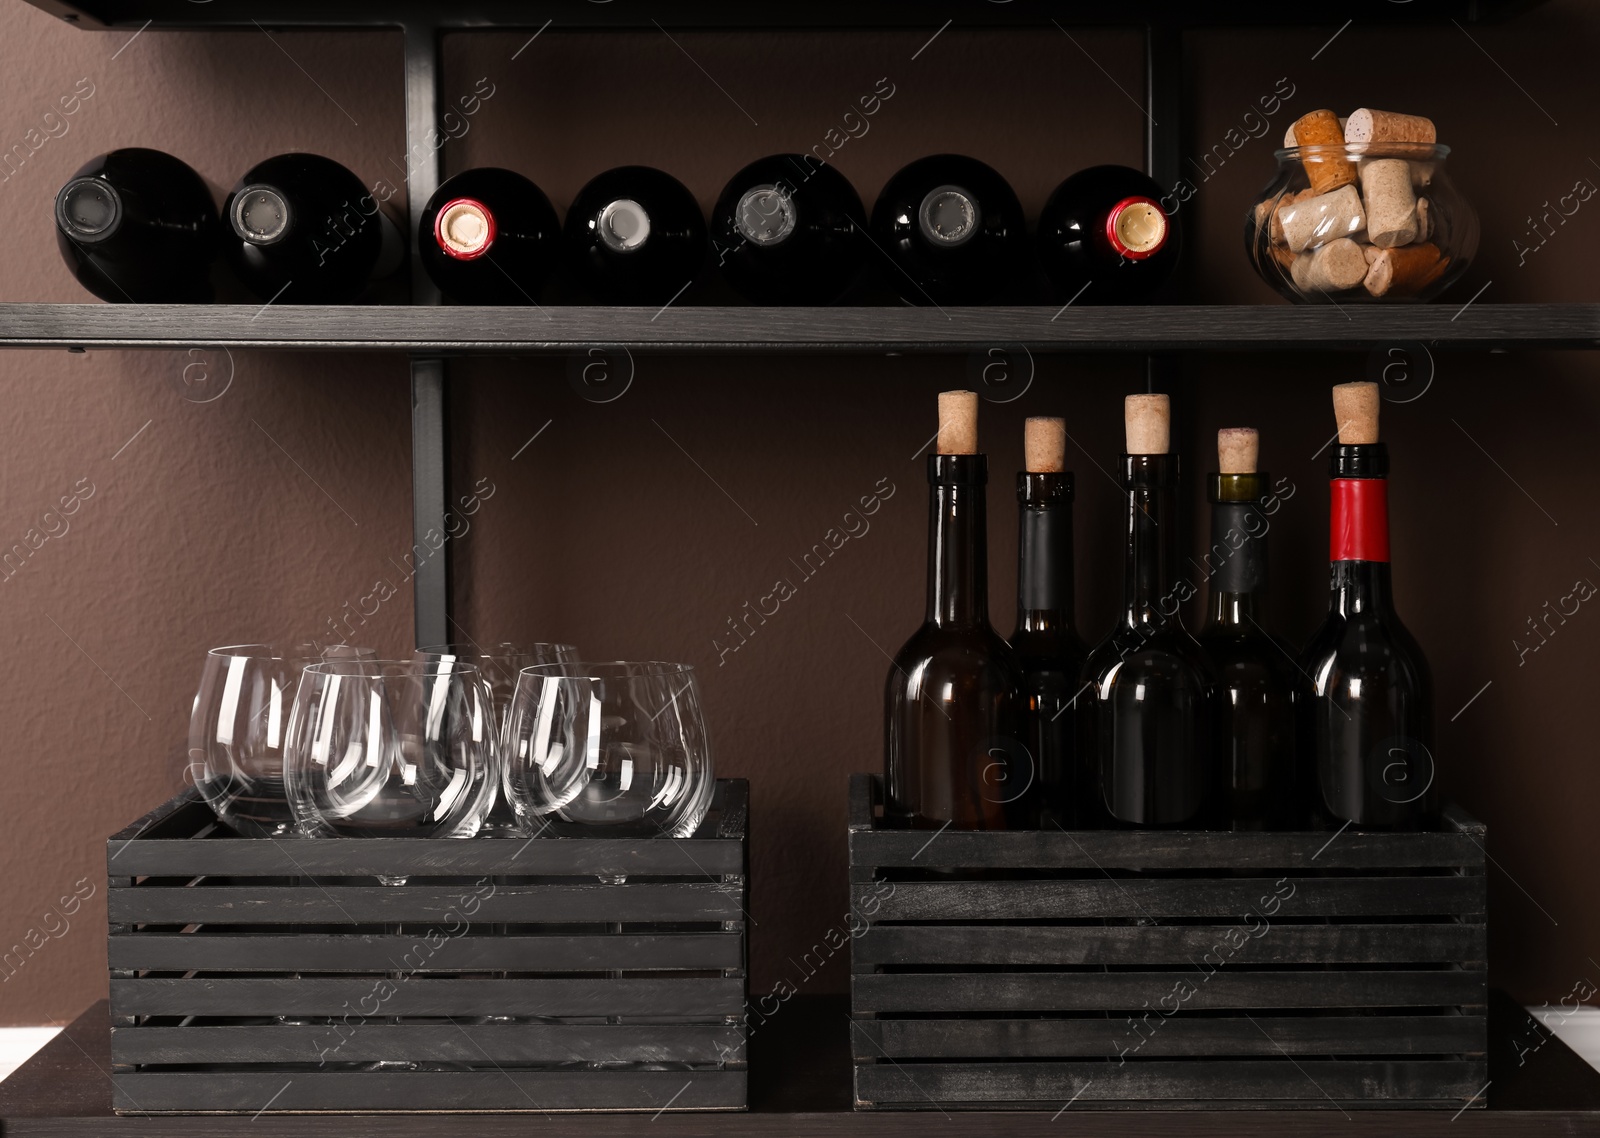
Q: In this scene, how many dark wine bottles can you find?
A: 12